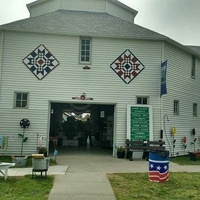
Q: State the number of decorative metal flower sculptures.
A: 4